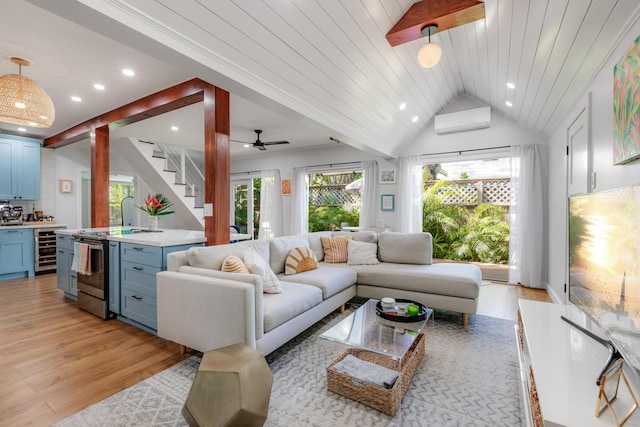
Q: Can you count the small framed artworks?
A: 4